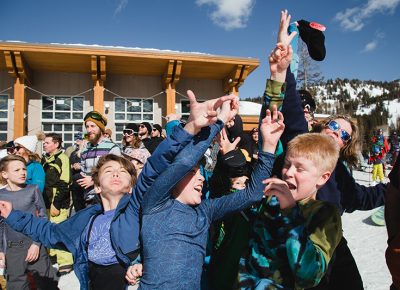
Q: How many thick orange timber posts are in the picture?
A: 4